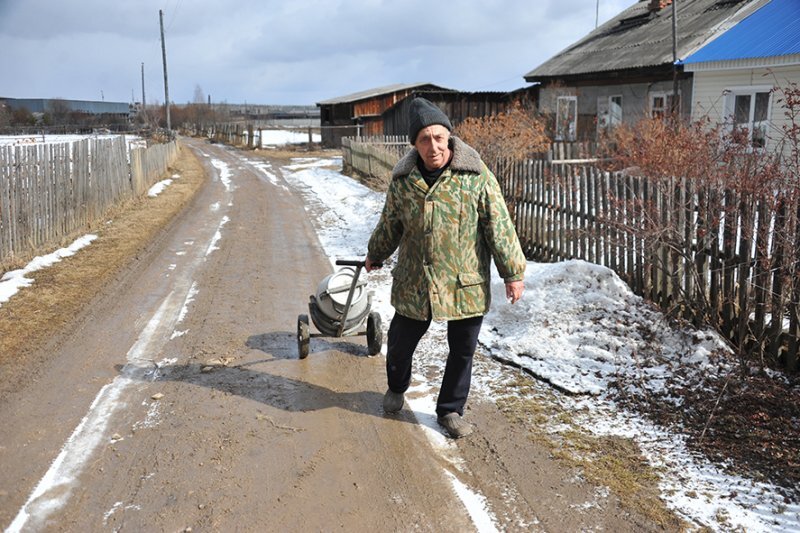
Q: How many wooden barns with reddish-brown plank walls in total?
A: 1